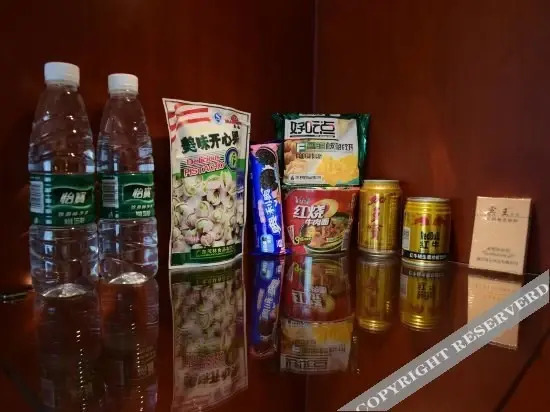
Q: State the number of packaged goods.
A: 9